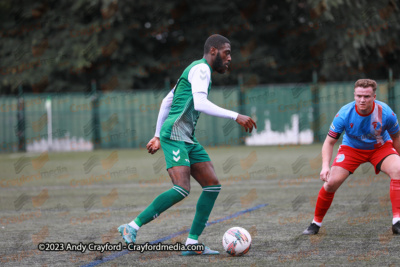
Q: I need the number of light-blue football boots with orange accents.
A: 2